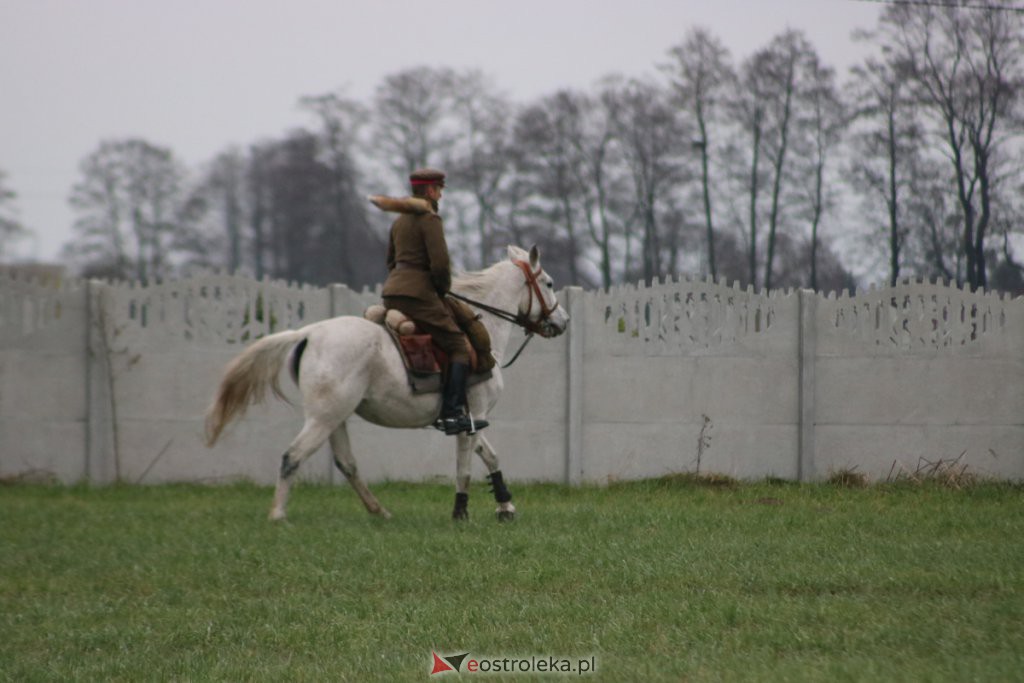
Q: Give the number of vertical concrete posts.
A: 4